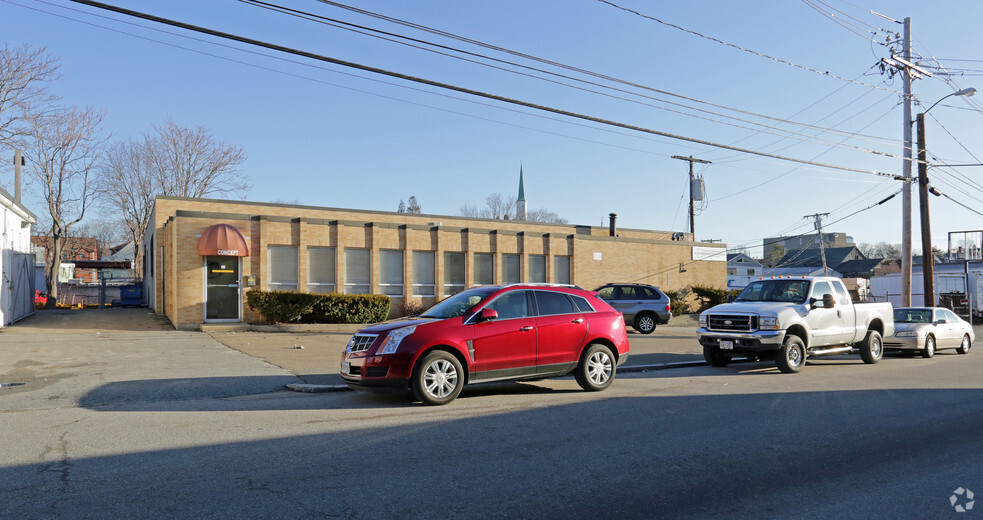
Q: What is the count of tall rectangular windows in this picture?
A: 10